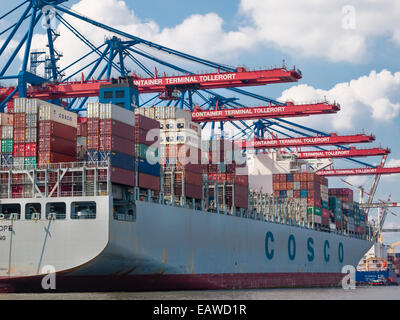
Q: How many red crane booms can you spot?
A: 5